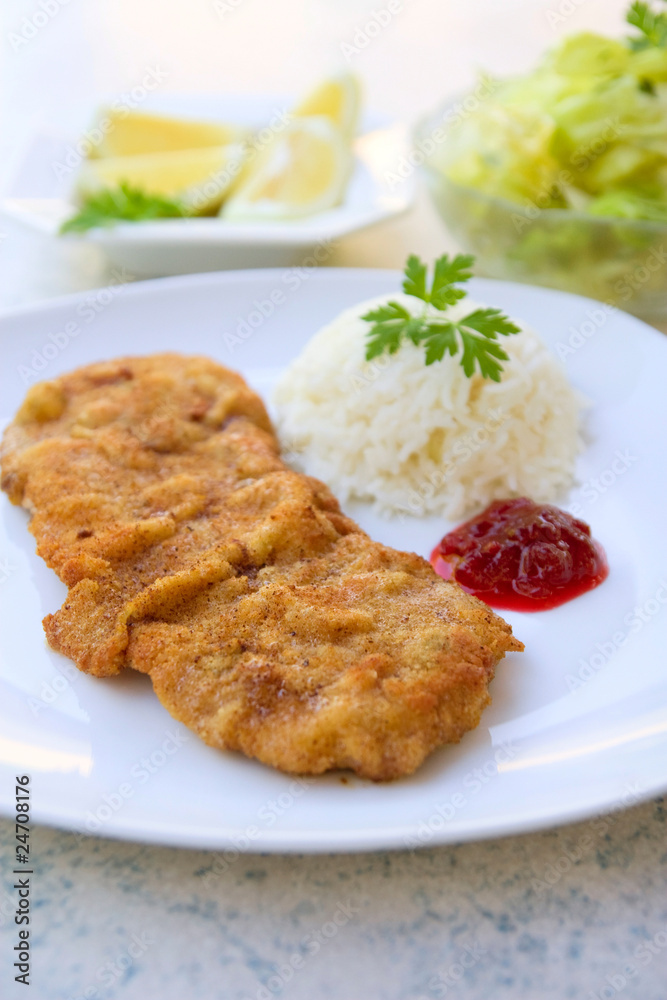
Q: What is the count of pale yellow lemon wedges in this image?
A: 4